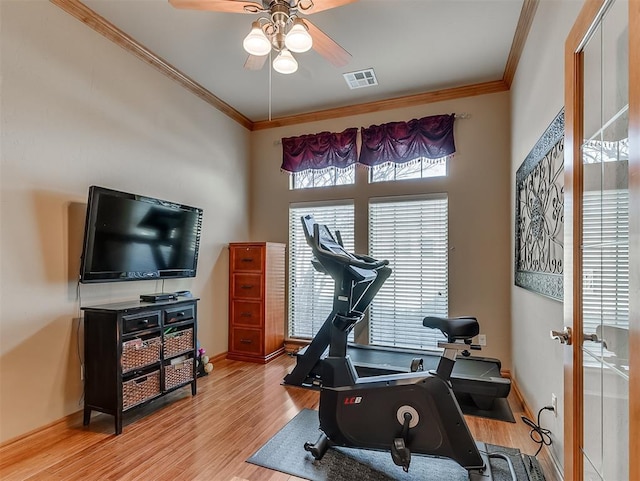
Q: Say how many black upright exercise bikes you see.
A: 1